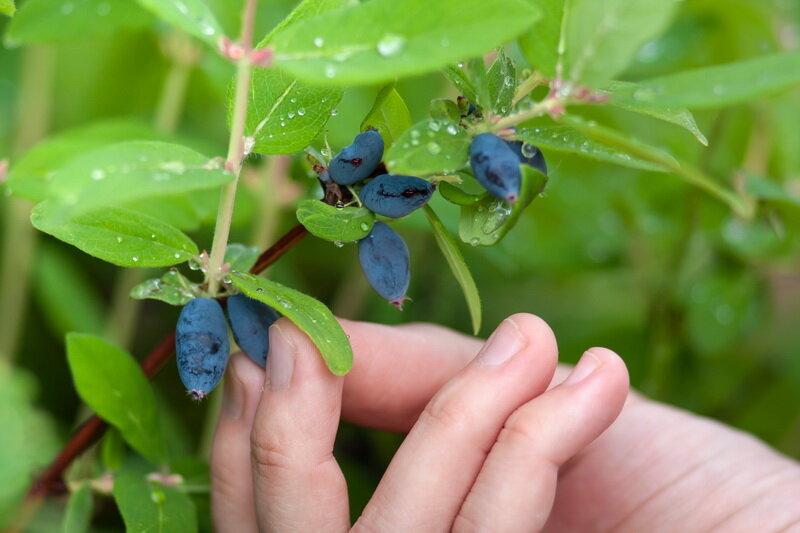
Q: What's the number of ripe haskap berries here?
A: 7